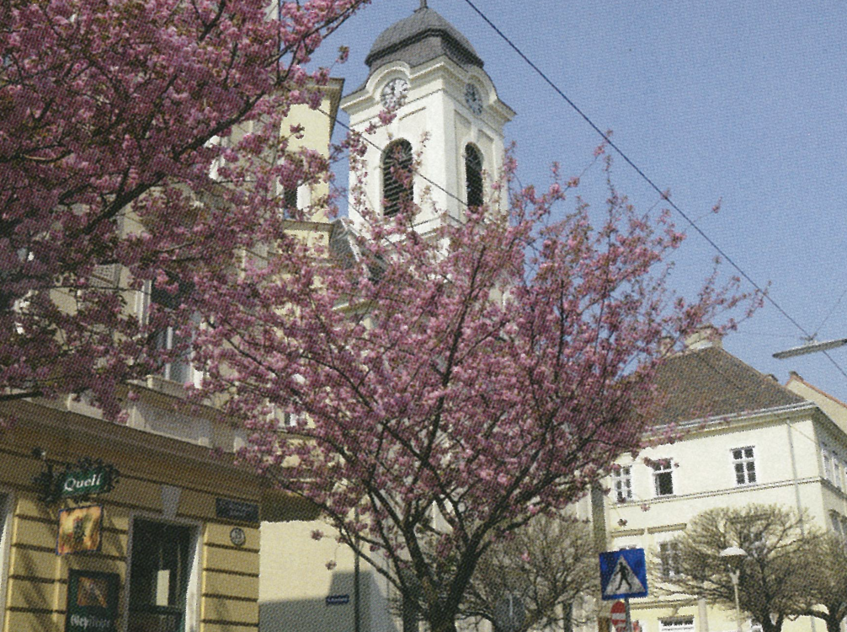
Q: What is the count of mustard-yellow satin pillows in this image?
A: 0